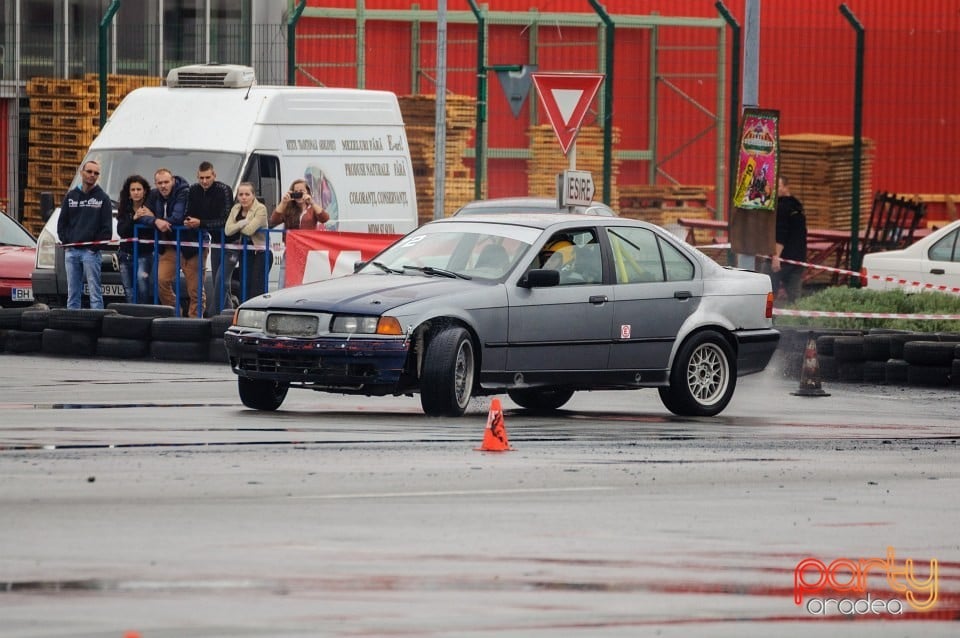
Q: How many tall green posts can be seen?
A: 6